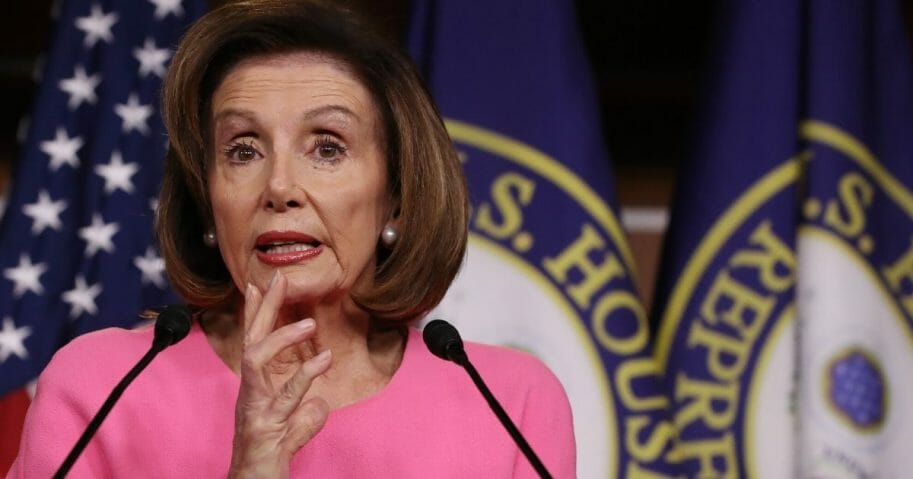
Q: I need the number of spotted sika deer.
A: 0